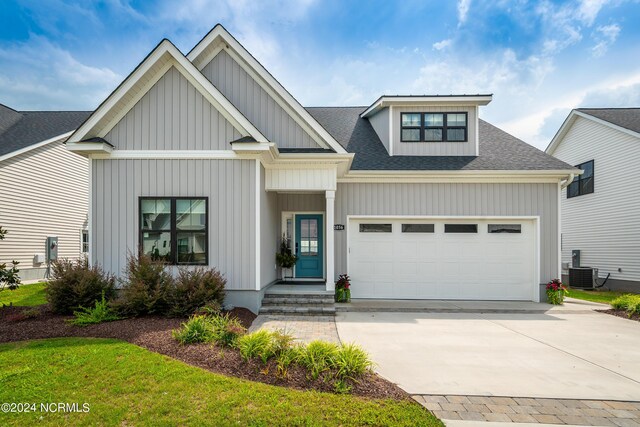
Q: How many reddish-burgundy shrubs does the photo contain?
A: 3